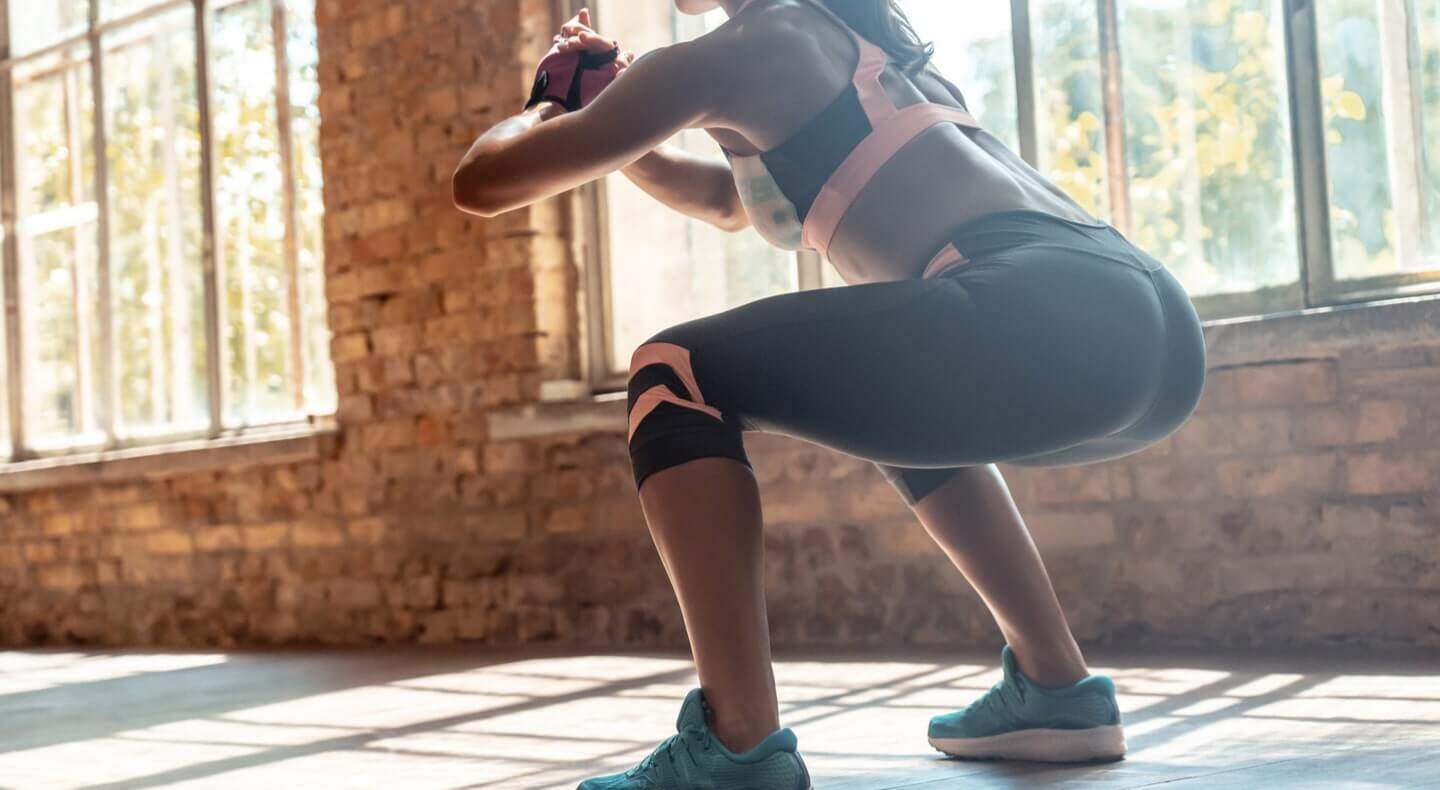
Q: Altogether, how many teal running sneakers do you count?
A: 2